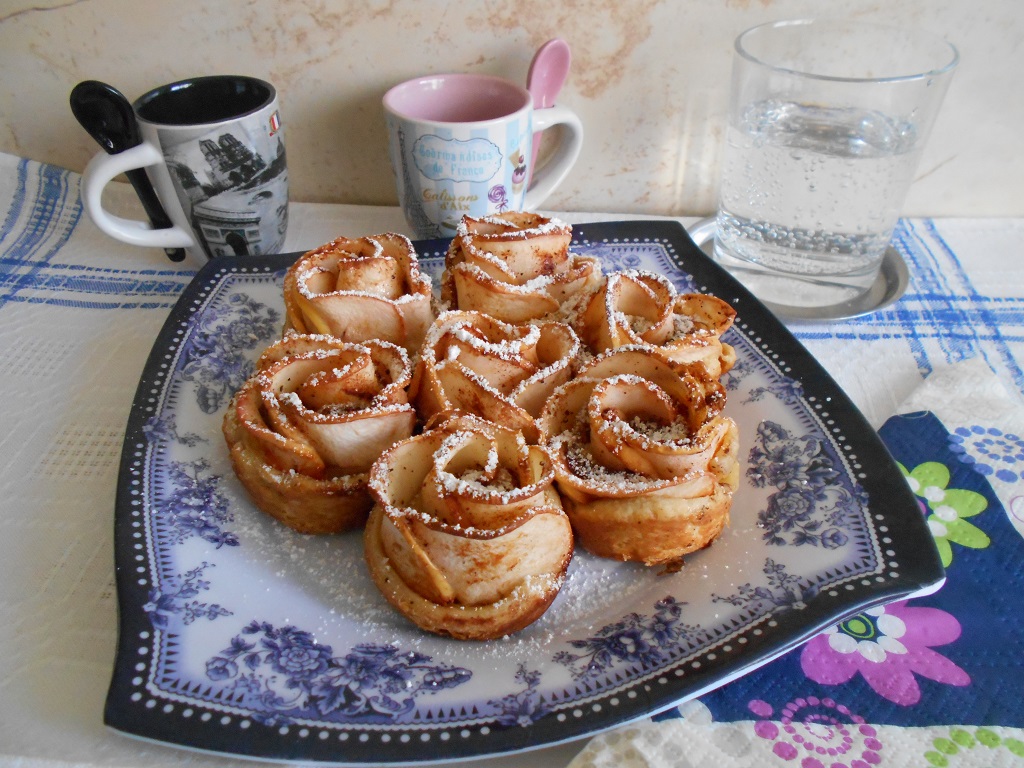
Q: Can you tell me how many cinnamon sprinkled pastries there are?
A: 7